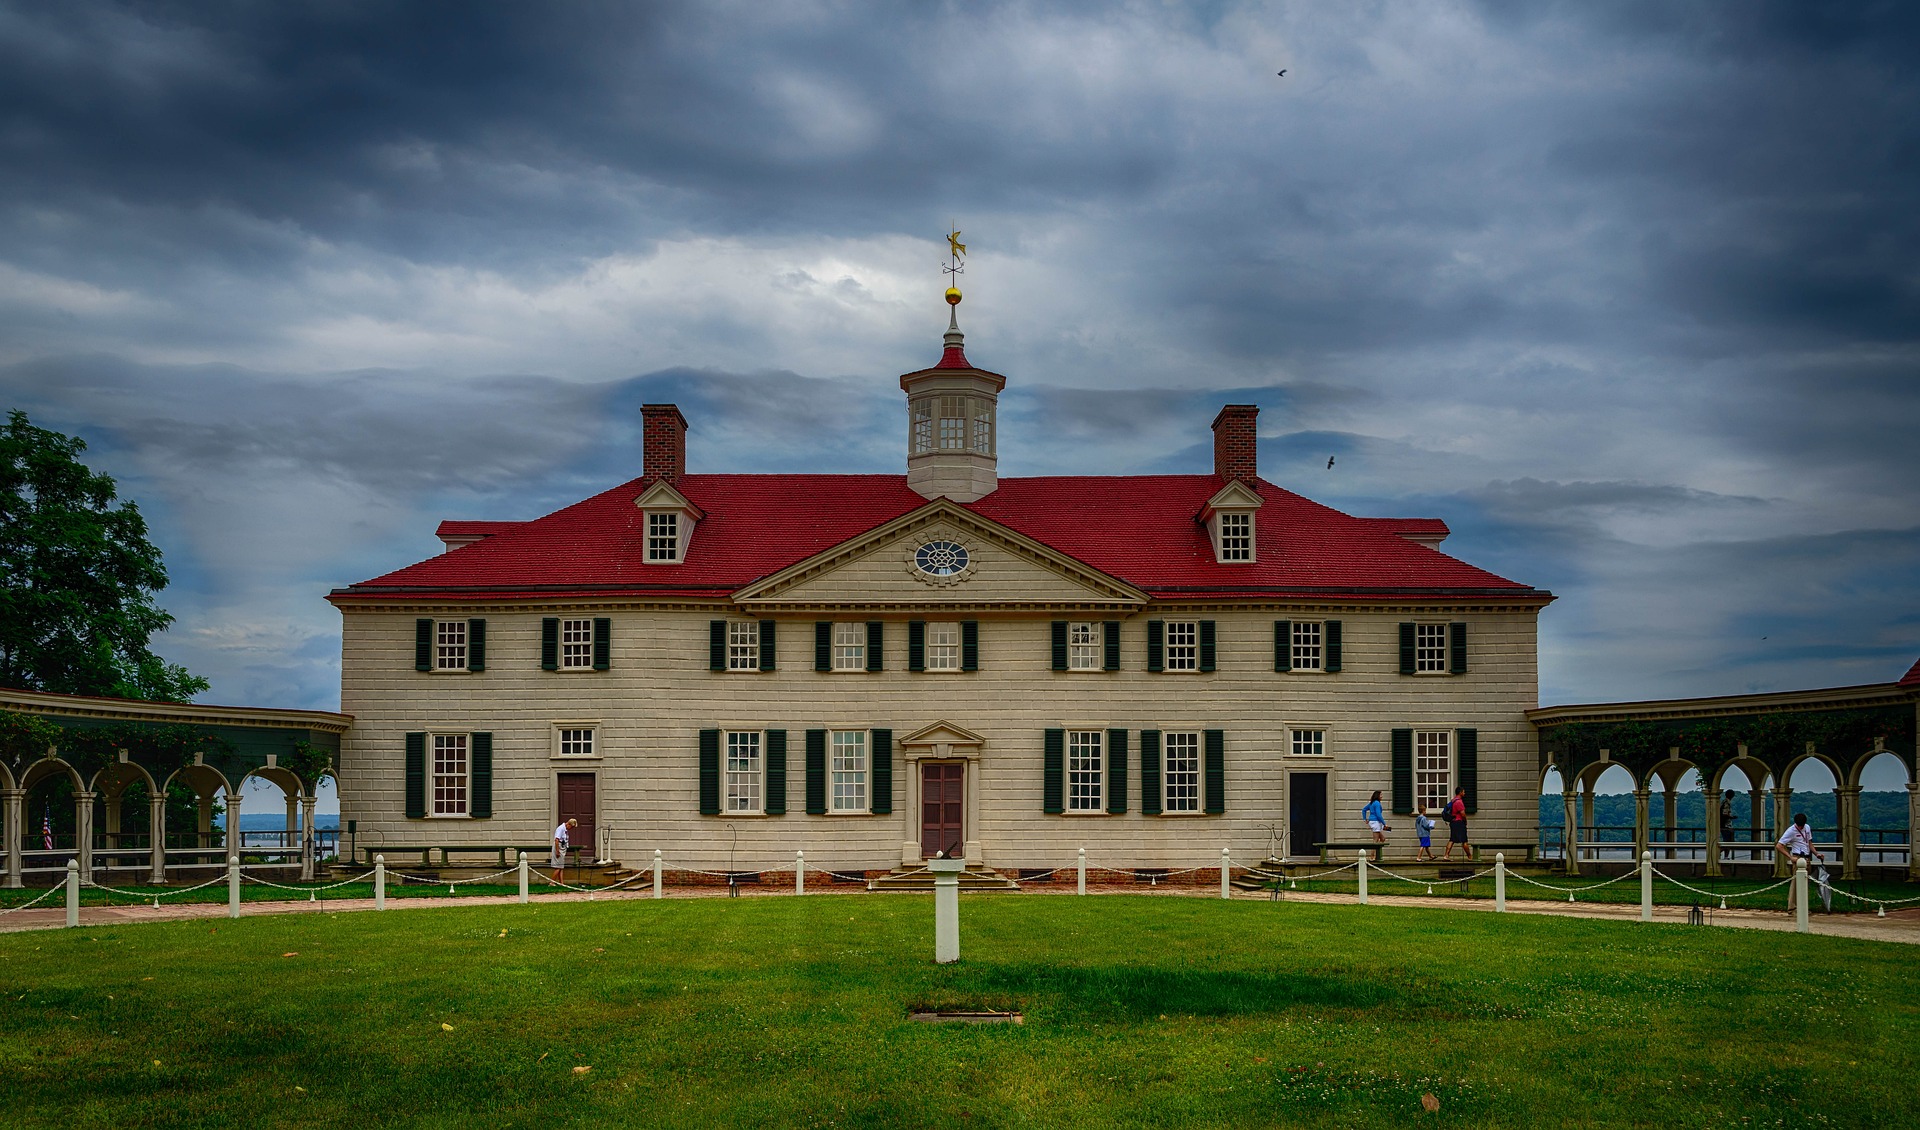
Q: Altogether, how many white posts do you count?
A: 13